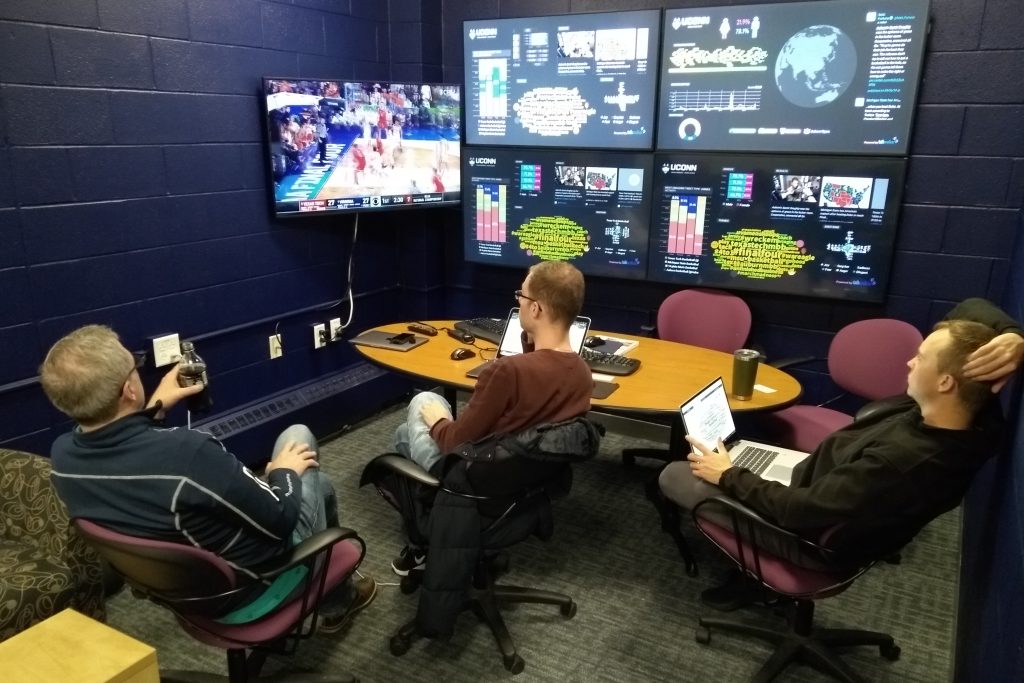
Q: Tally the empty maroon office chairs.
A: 2